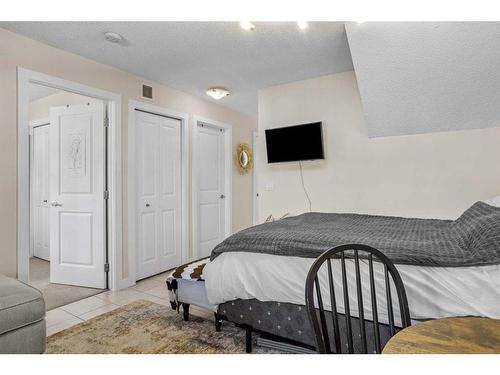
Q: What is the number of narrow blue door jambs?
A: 0